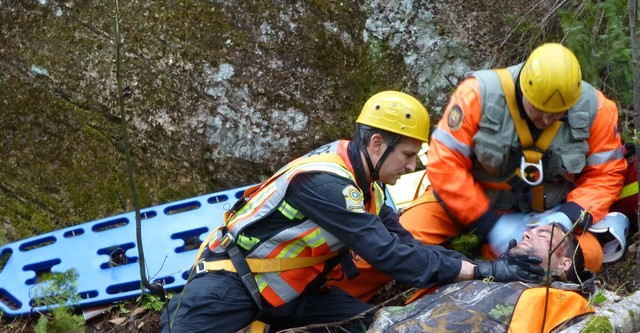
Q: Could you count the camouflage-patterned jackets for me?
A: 1